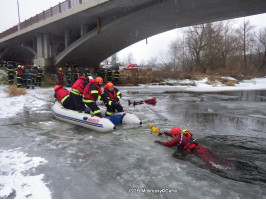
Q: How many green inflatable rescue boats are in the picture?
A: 0